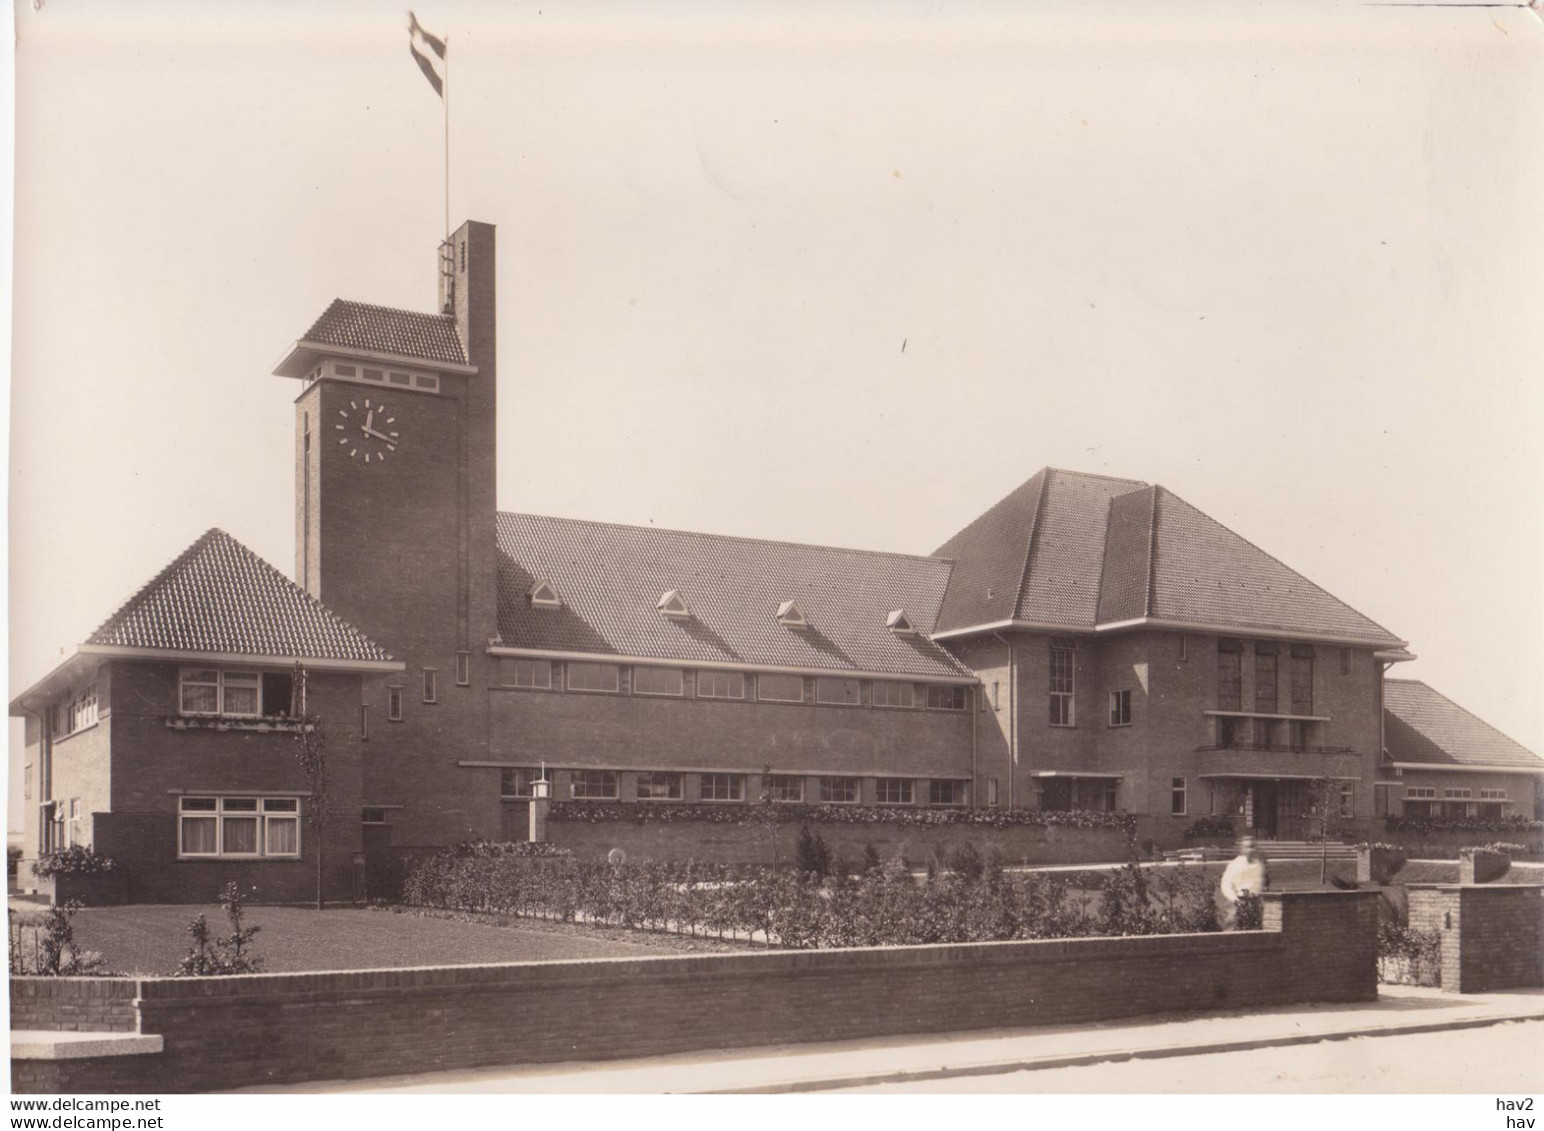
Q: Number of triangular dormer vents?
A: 4